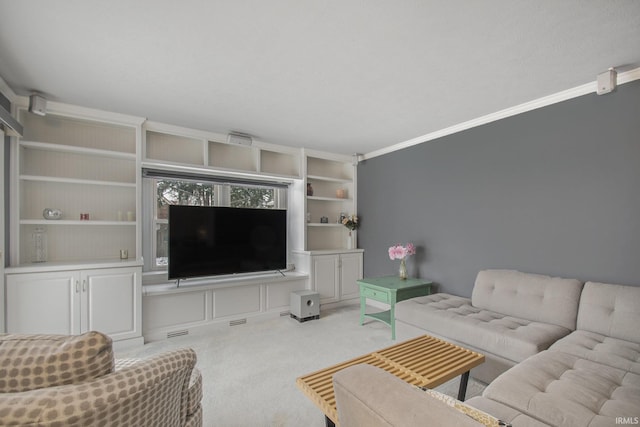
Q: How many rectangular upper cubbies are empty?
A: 3